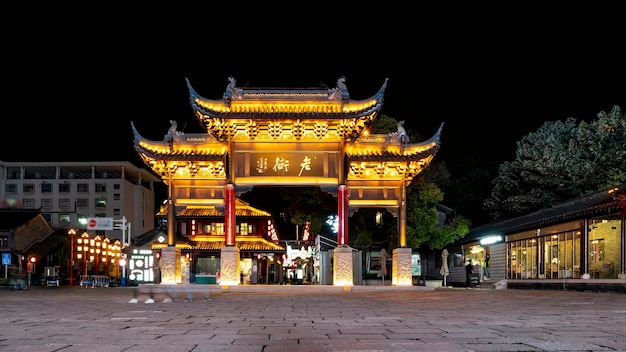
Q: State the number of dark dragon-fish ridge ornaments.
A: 4